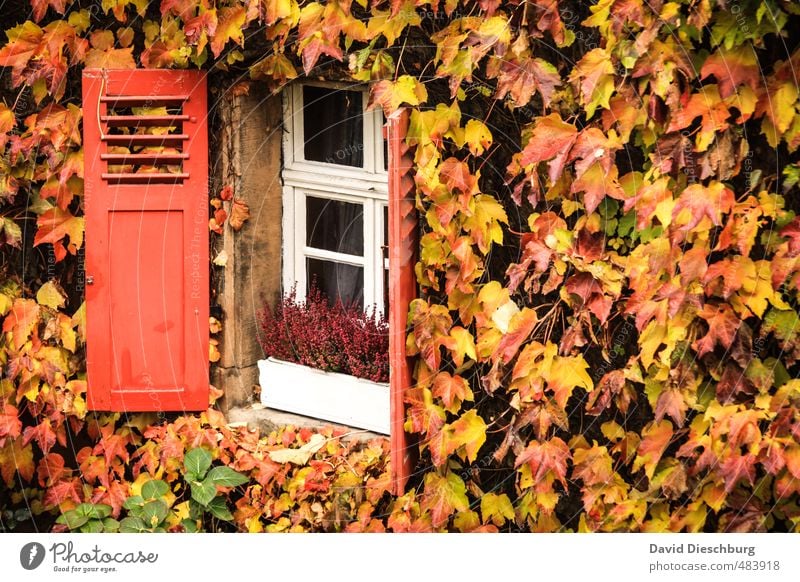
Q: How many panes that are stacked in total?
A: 3